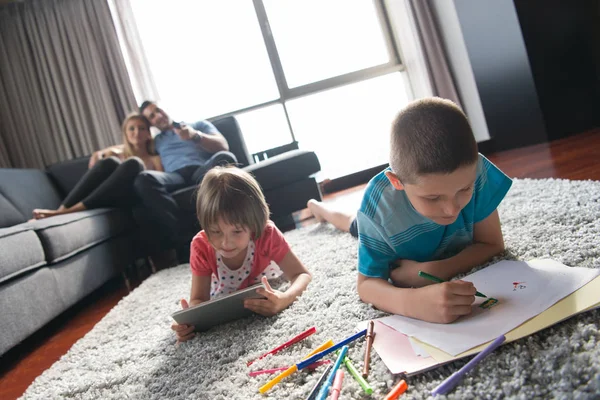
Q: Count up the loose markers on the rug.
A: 11